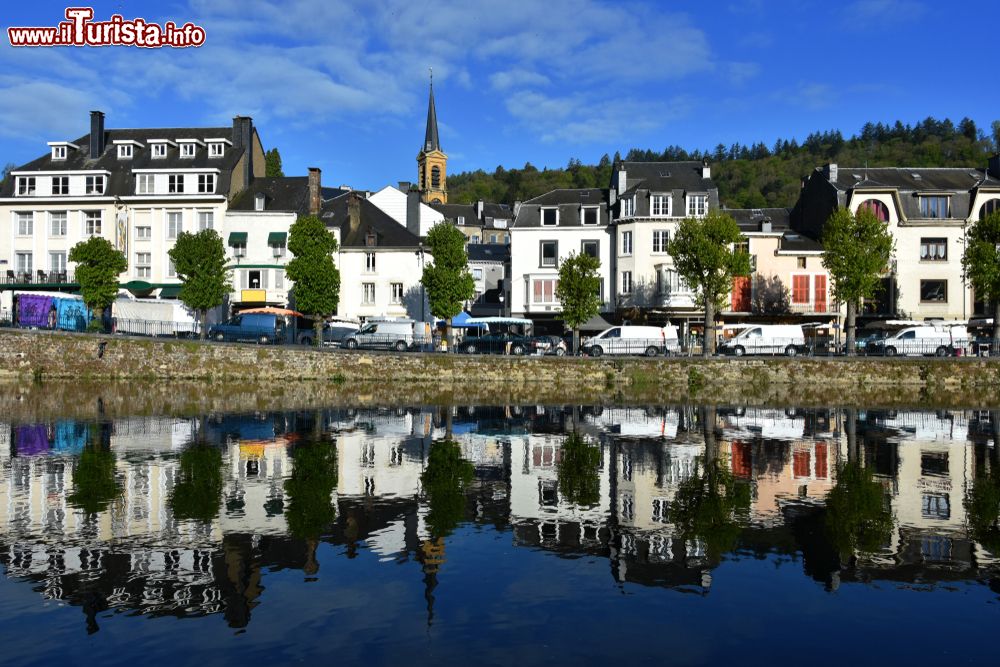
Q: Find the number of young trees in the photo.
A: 8